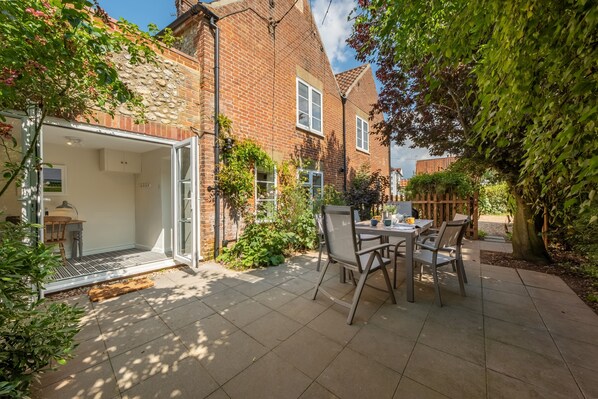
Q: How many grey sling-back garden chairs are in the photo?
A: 6